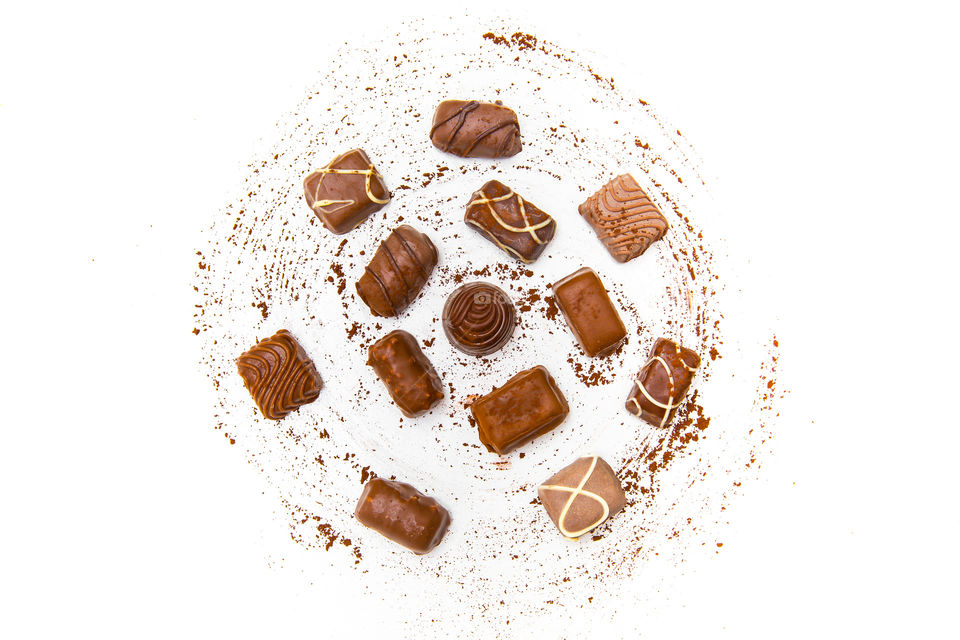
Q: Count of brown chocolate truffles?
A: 13